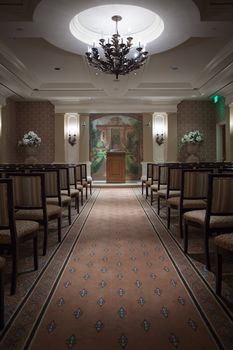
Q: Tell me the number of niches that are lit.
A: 2